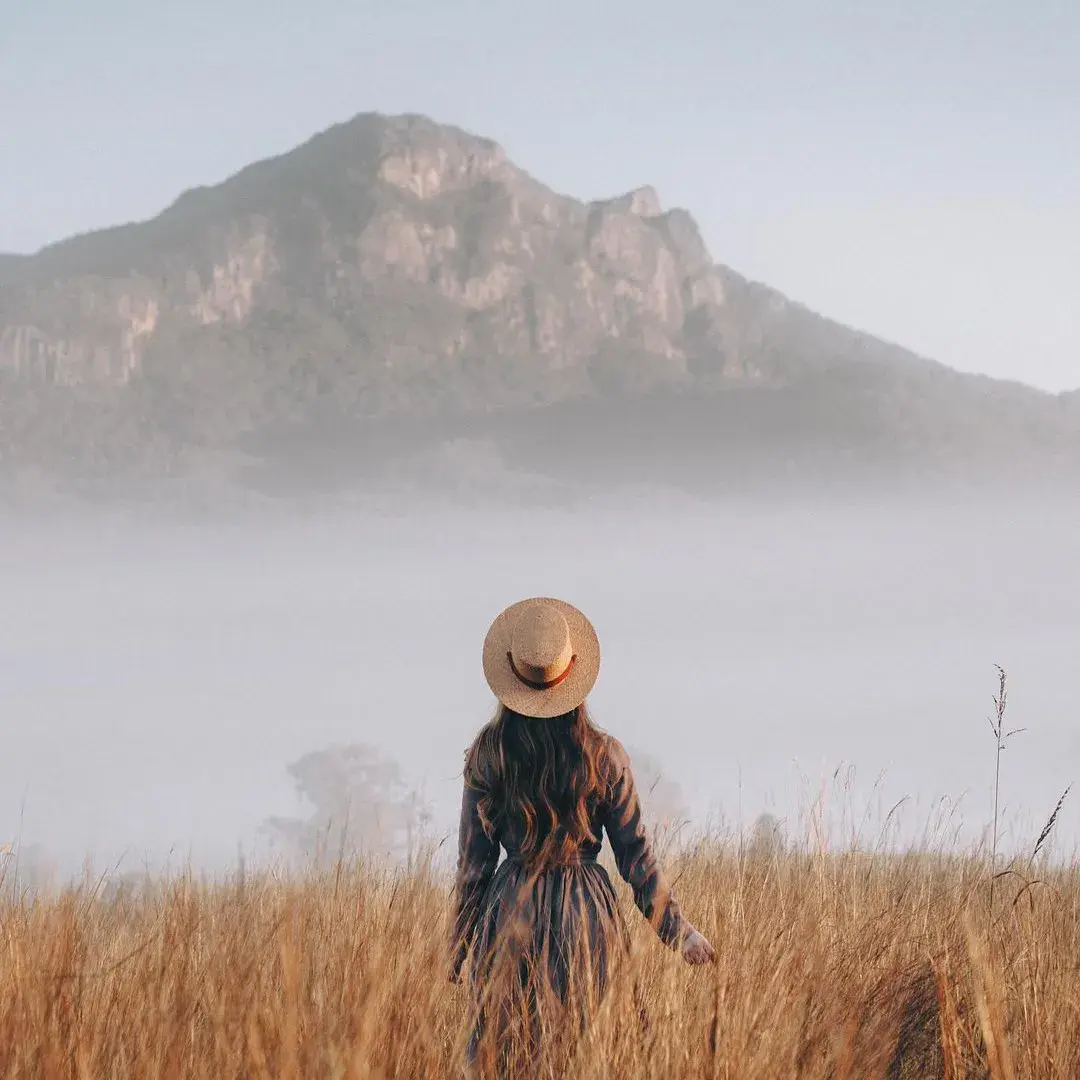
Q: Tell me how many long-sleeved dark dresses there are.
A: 1